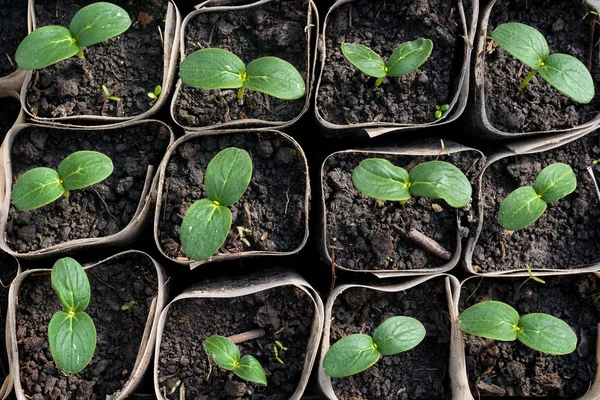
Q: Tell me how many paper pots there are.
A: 12